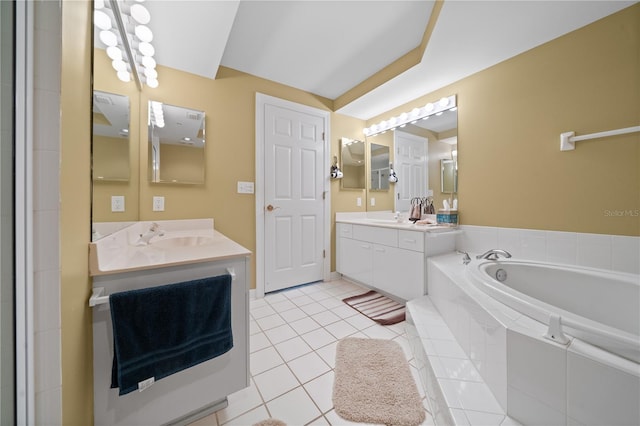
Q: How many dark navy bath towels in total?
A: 1